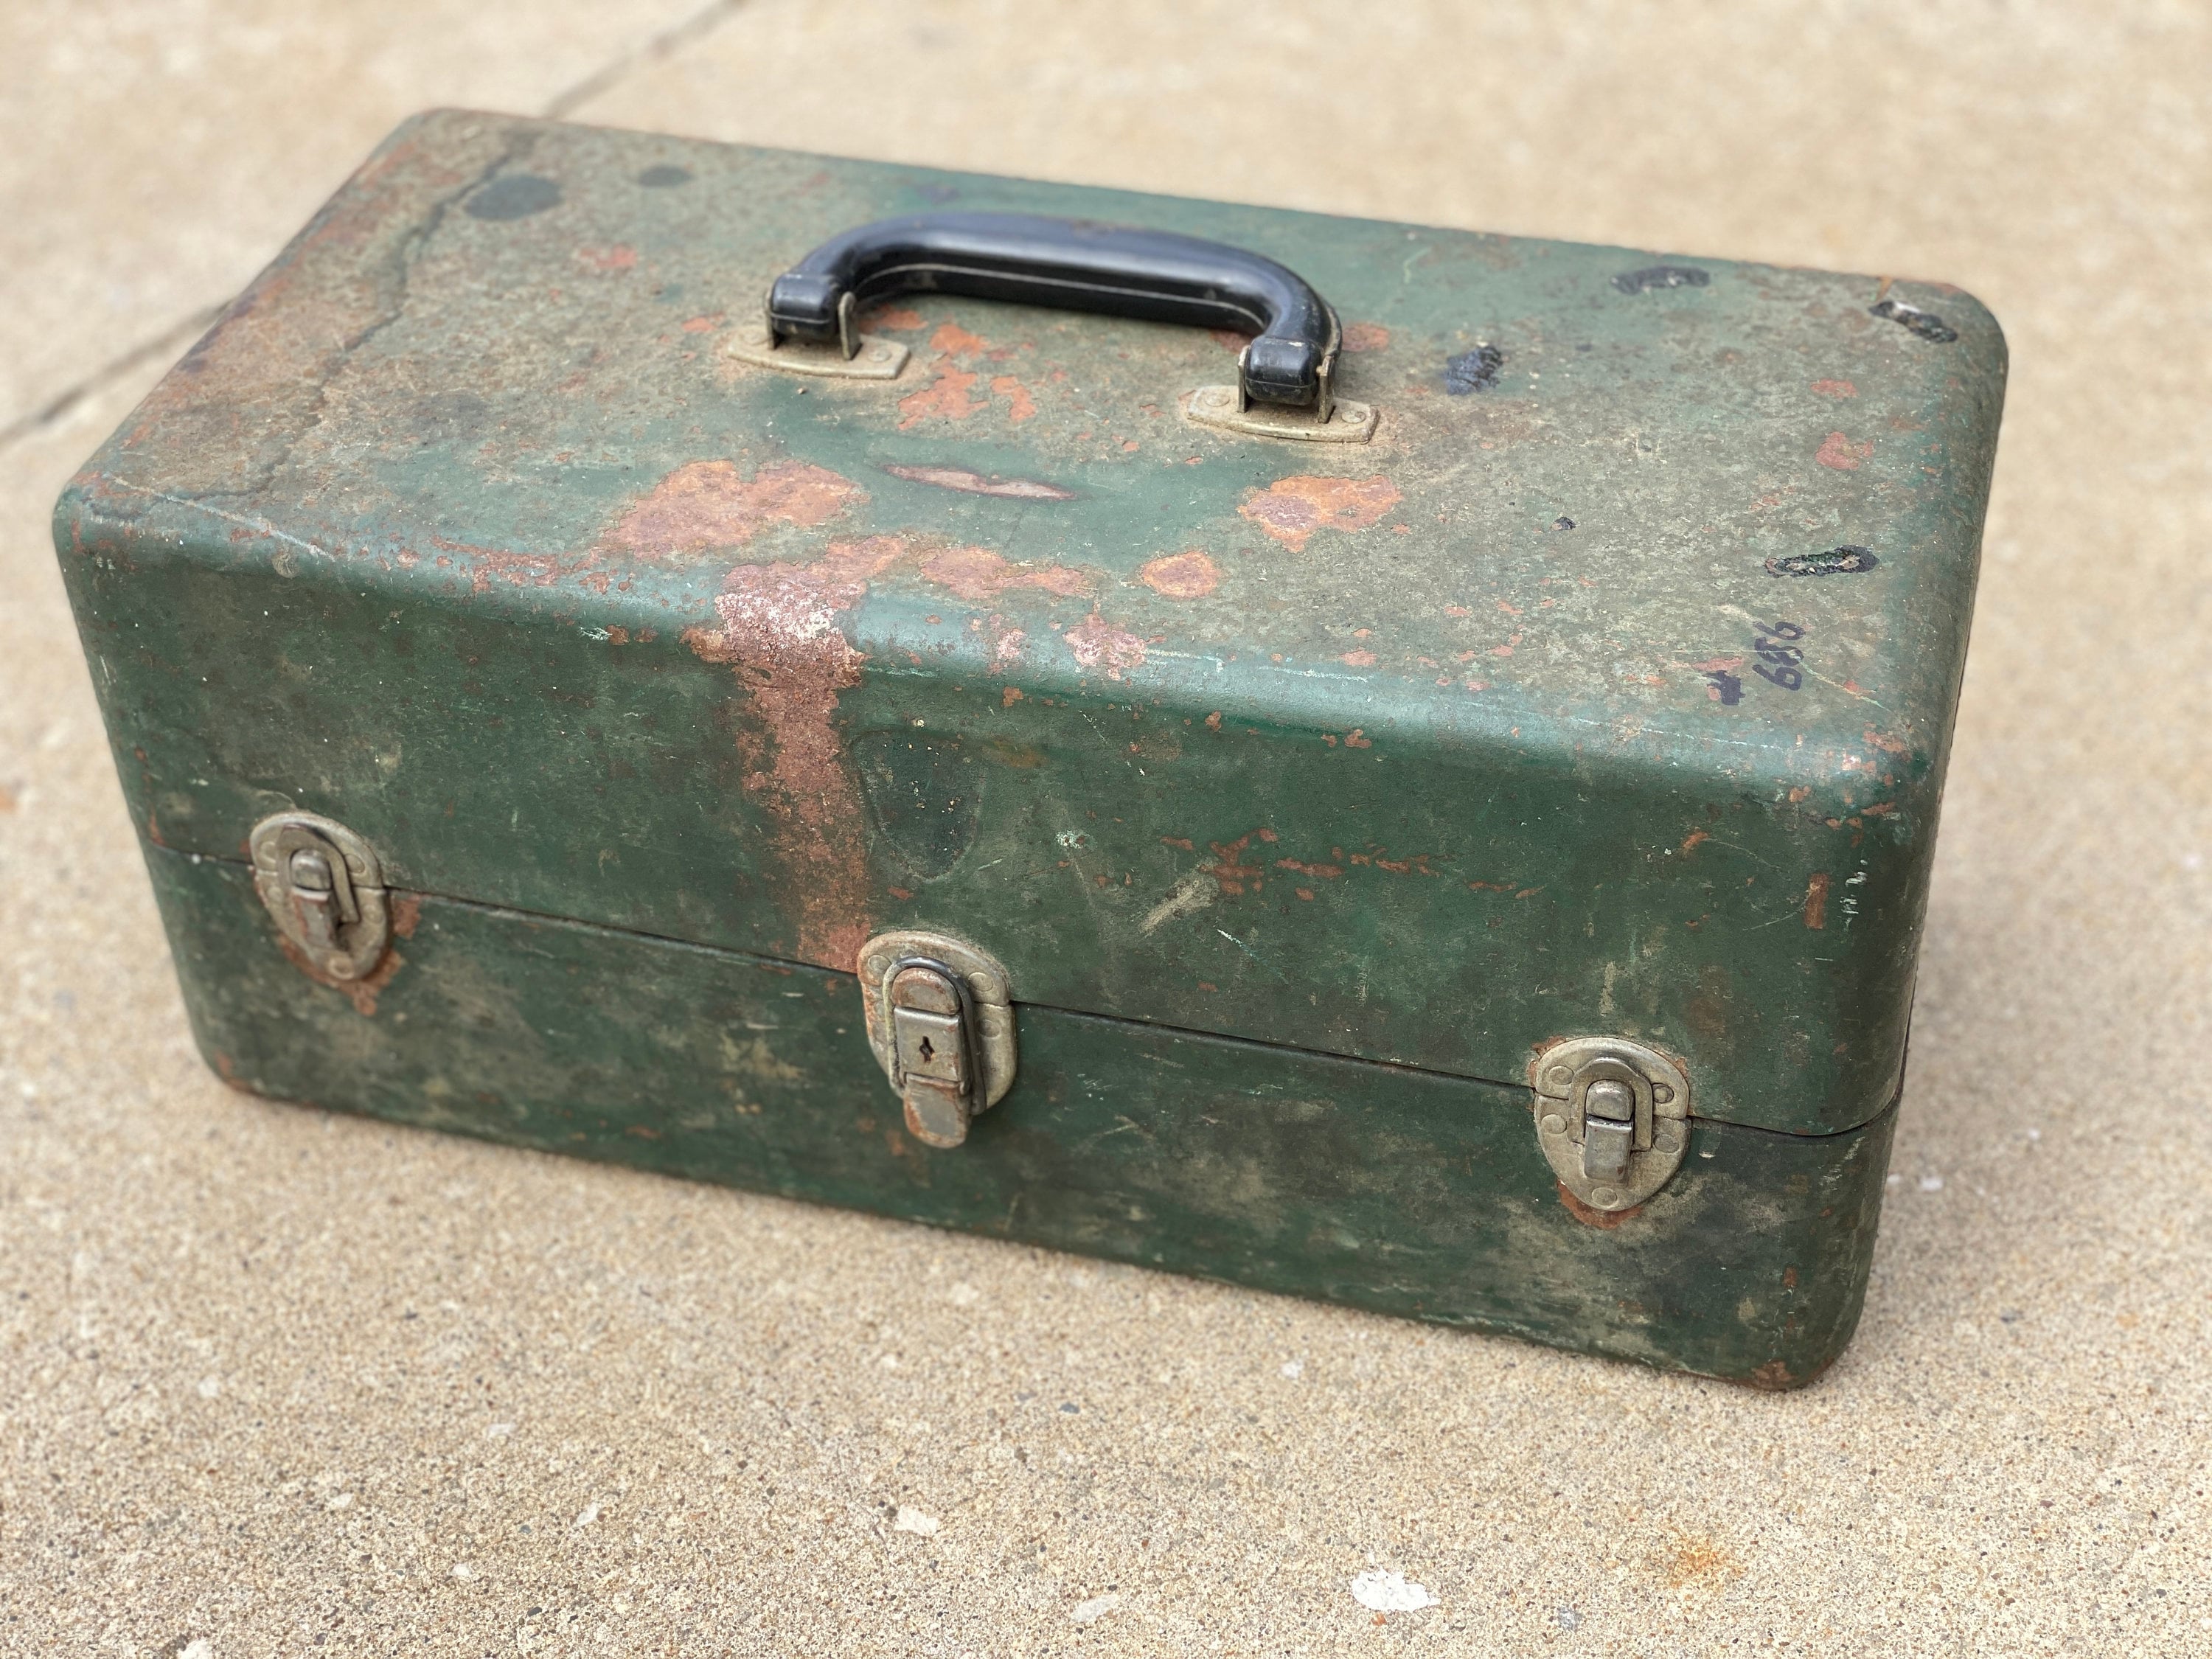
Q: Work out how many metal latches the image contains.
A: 3